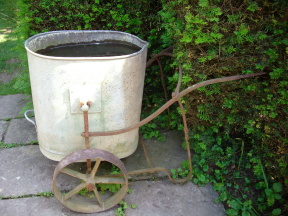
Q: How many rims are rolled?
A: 1